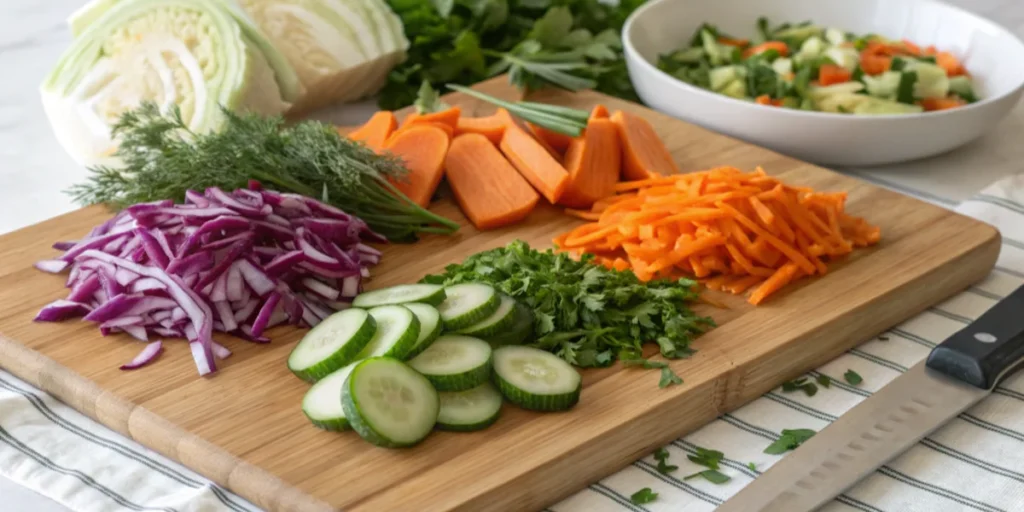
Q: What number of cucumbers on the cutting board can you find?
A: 12